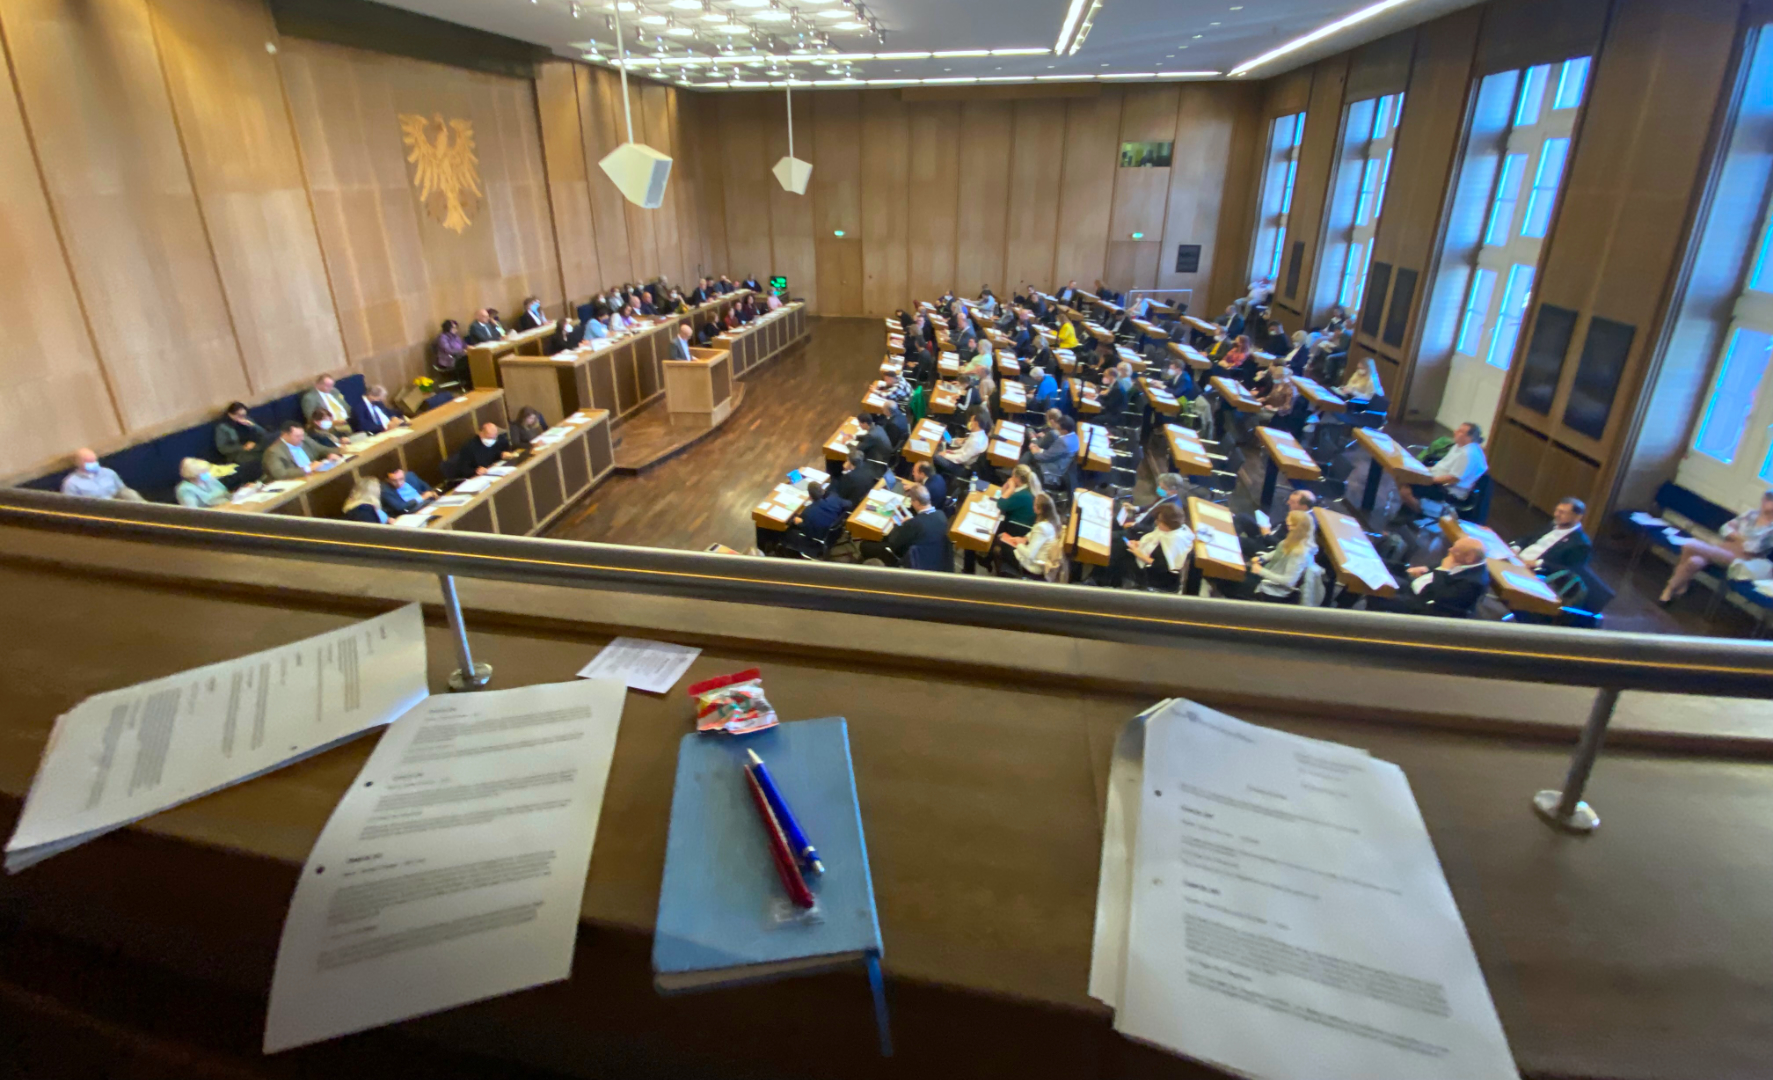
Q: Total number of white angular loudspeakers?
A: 2